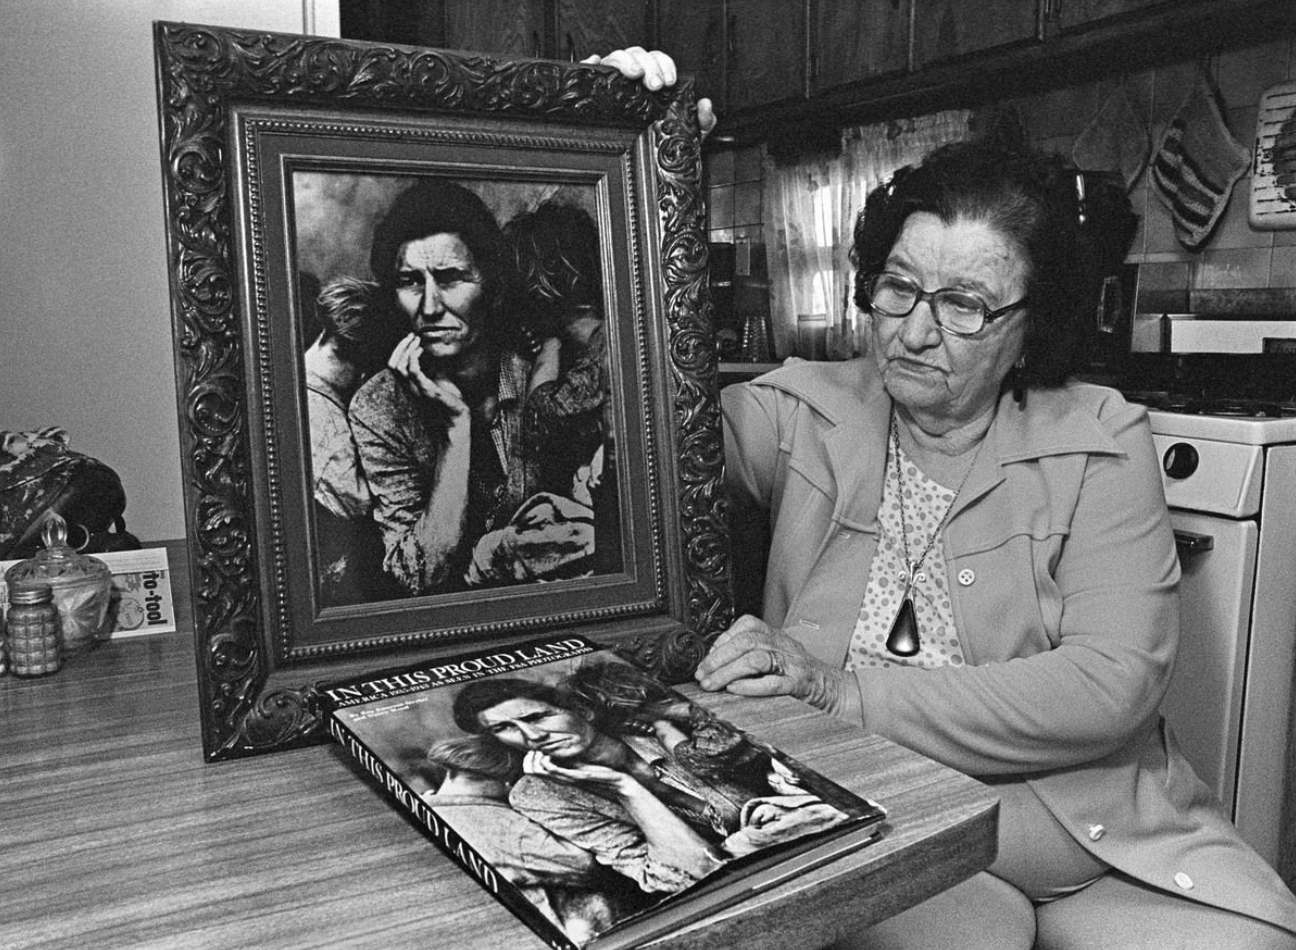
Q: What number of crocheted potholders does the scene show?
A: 2